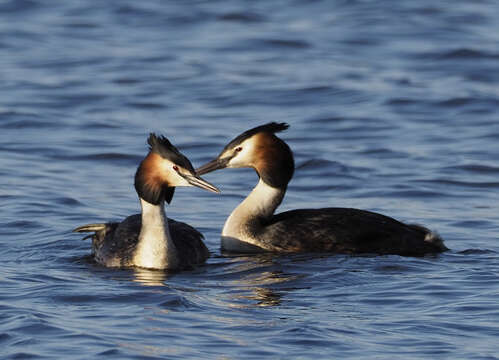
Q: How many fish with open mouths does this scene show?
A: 0